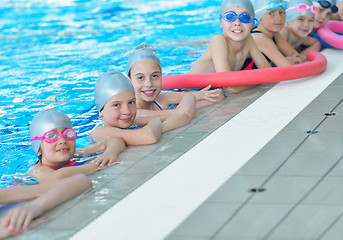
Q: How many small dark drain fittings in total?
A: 3